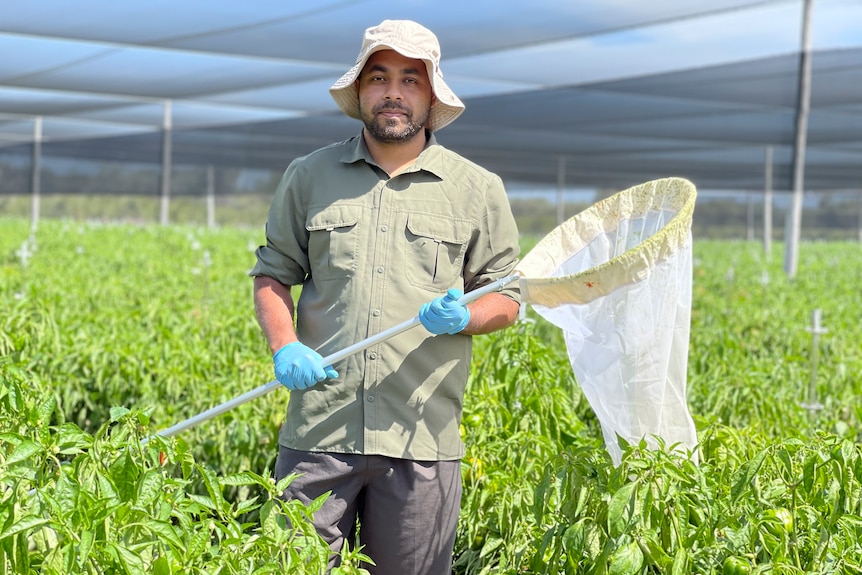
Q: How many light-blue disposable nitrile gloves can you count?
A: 2